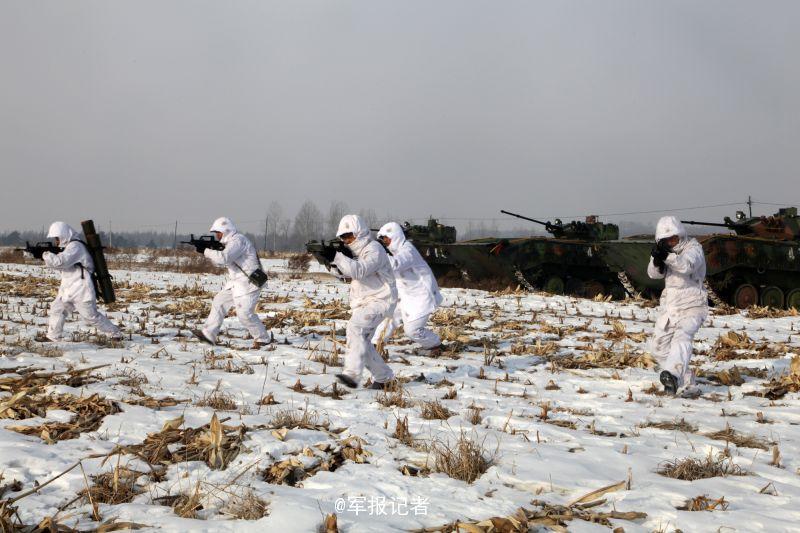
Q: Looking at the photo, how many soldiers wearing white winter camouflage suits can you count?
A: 5